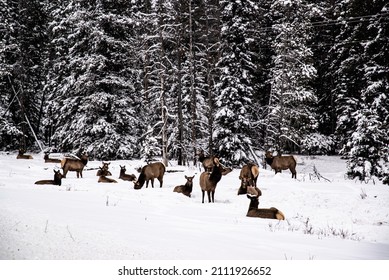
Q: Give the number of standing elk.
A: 6